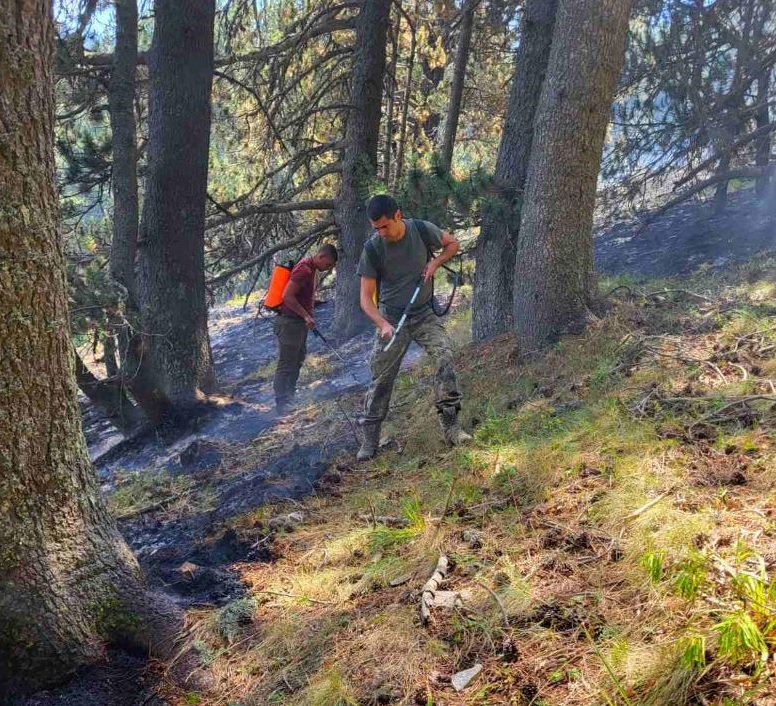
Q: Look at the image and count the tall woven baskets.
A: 0